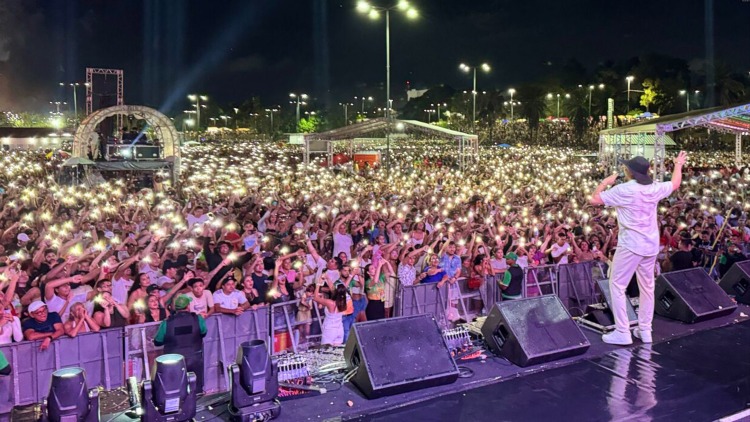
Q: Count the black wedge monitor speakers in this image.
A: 4